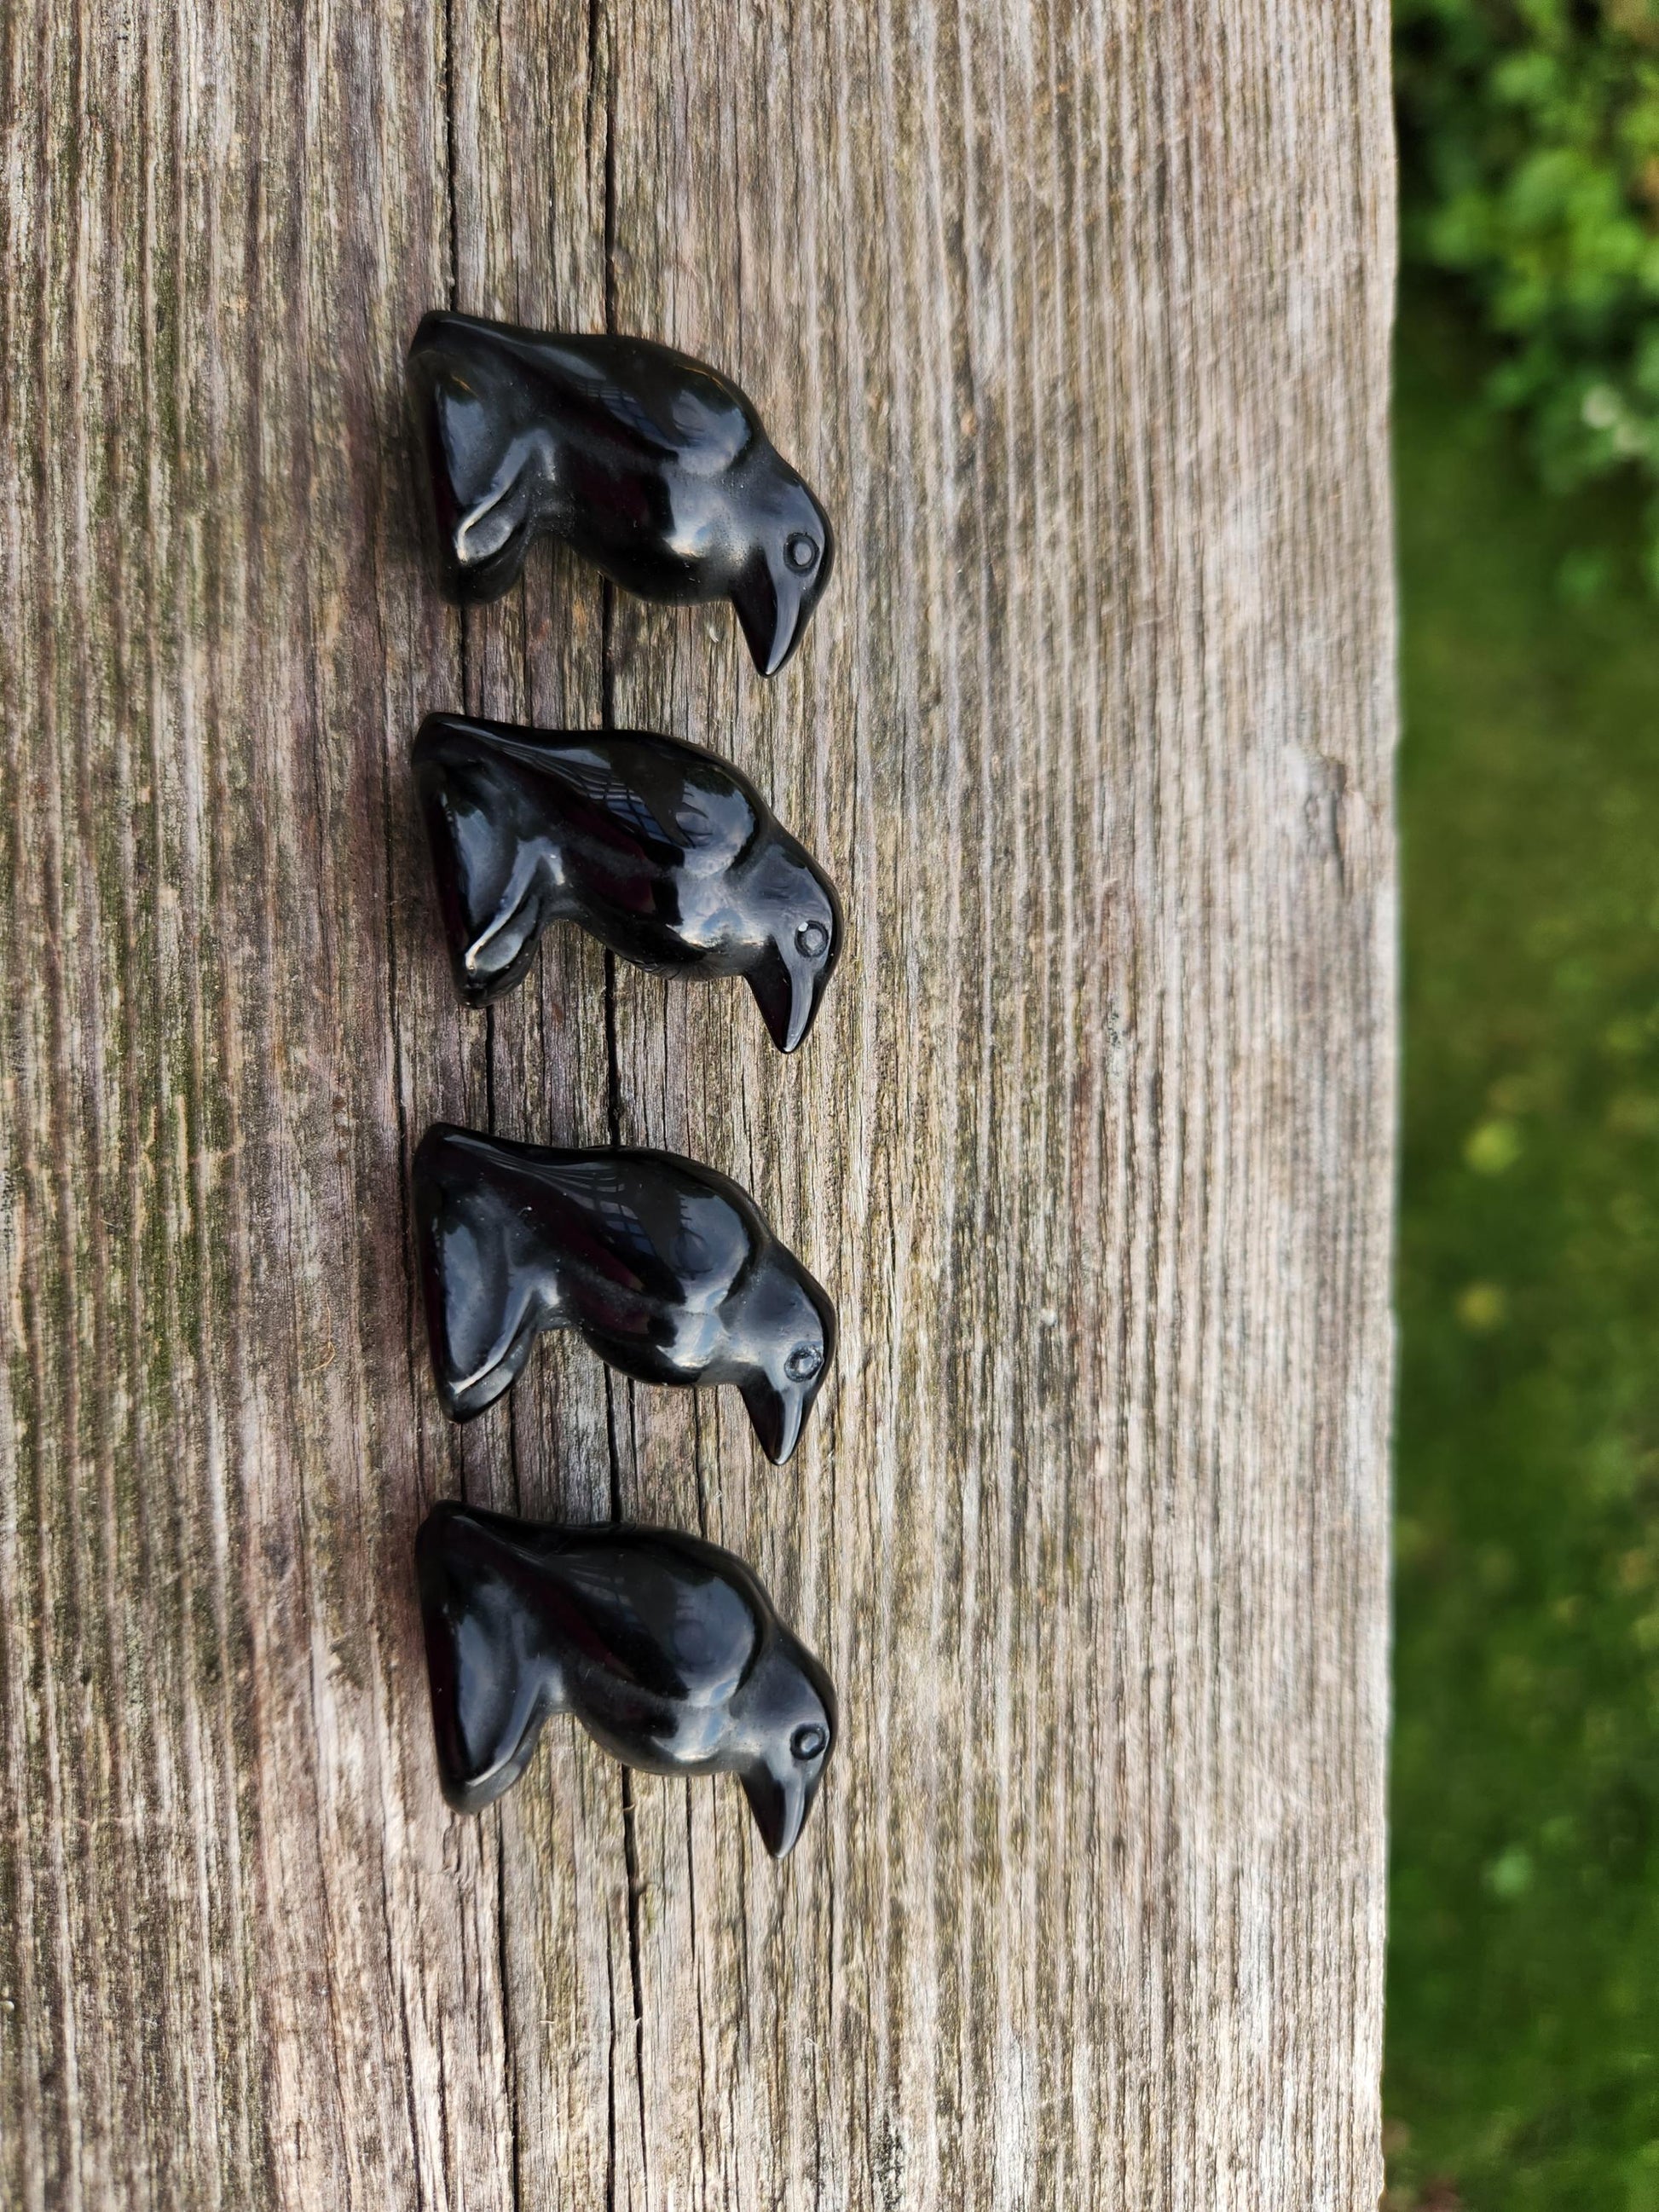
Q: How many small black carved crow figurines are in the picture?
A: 4